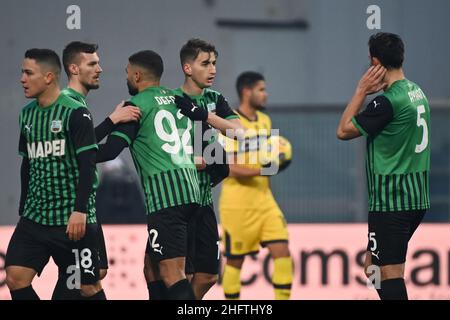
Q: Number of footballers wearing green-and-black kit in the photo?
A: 5